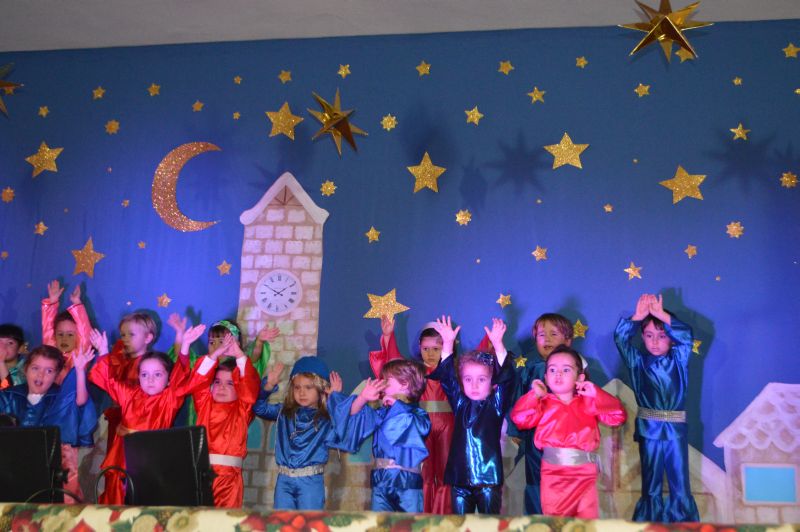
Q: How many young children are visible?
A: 14